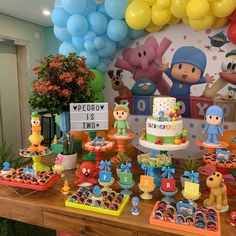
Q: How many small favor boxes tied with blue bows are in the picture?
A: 5